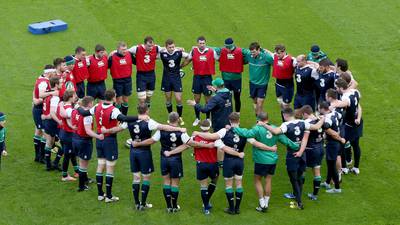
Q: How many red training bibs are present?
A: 15